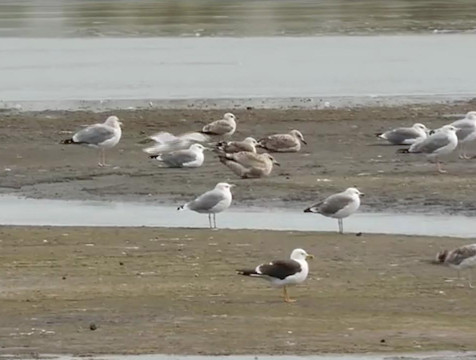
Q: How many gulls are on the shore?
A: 14